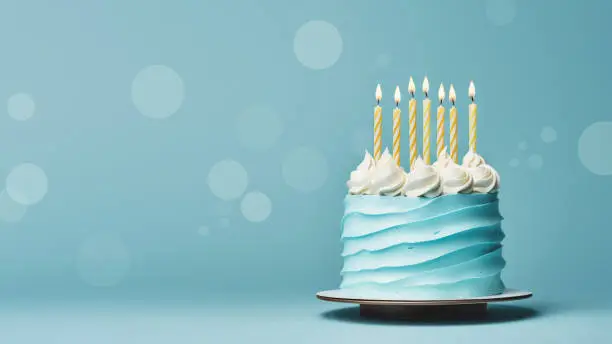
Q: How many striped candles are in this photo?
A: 7